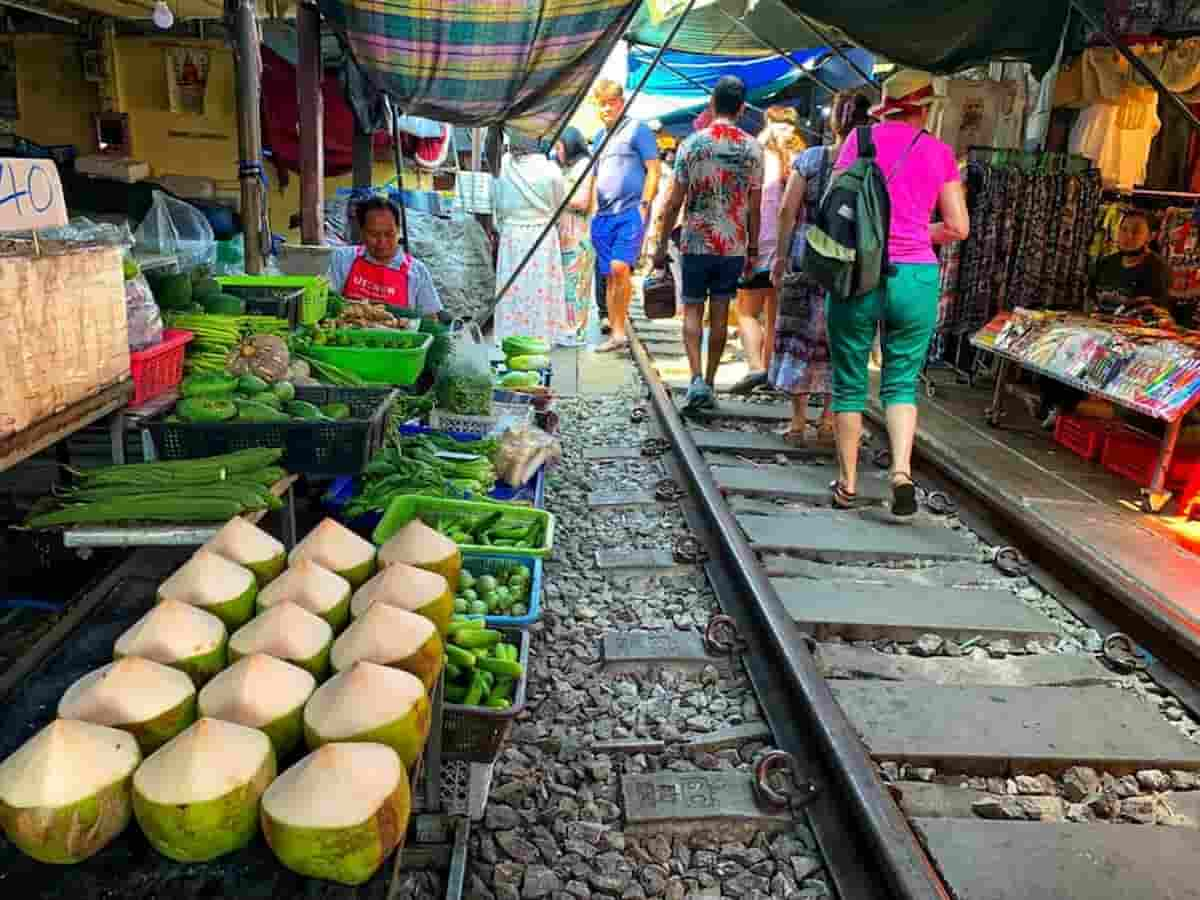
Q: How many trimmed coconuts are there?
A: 15